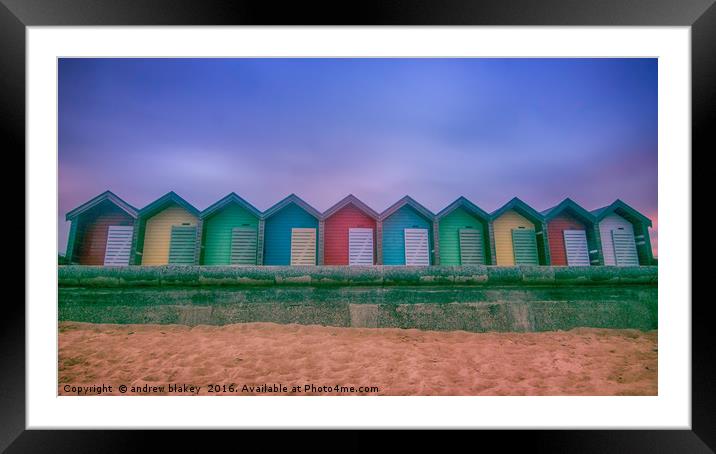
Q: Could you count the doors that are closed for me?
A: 10